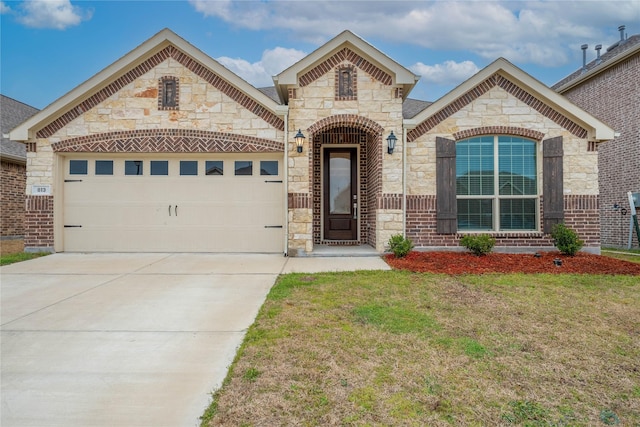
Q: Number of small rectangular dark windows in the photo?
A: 8